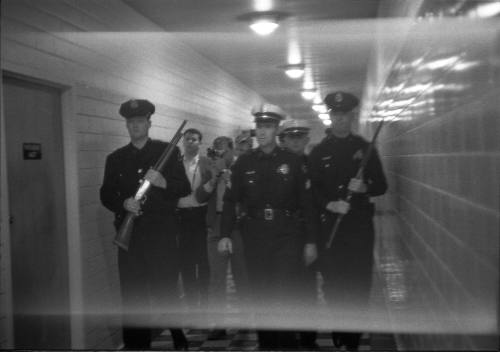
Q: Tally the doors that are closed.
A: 1